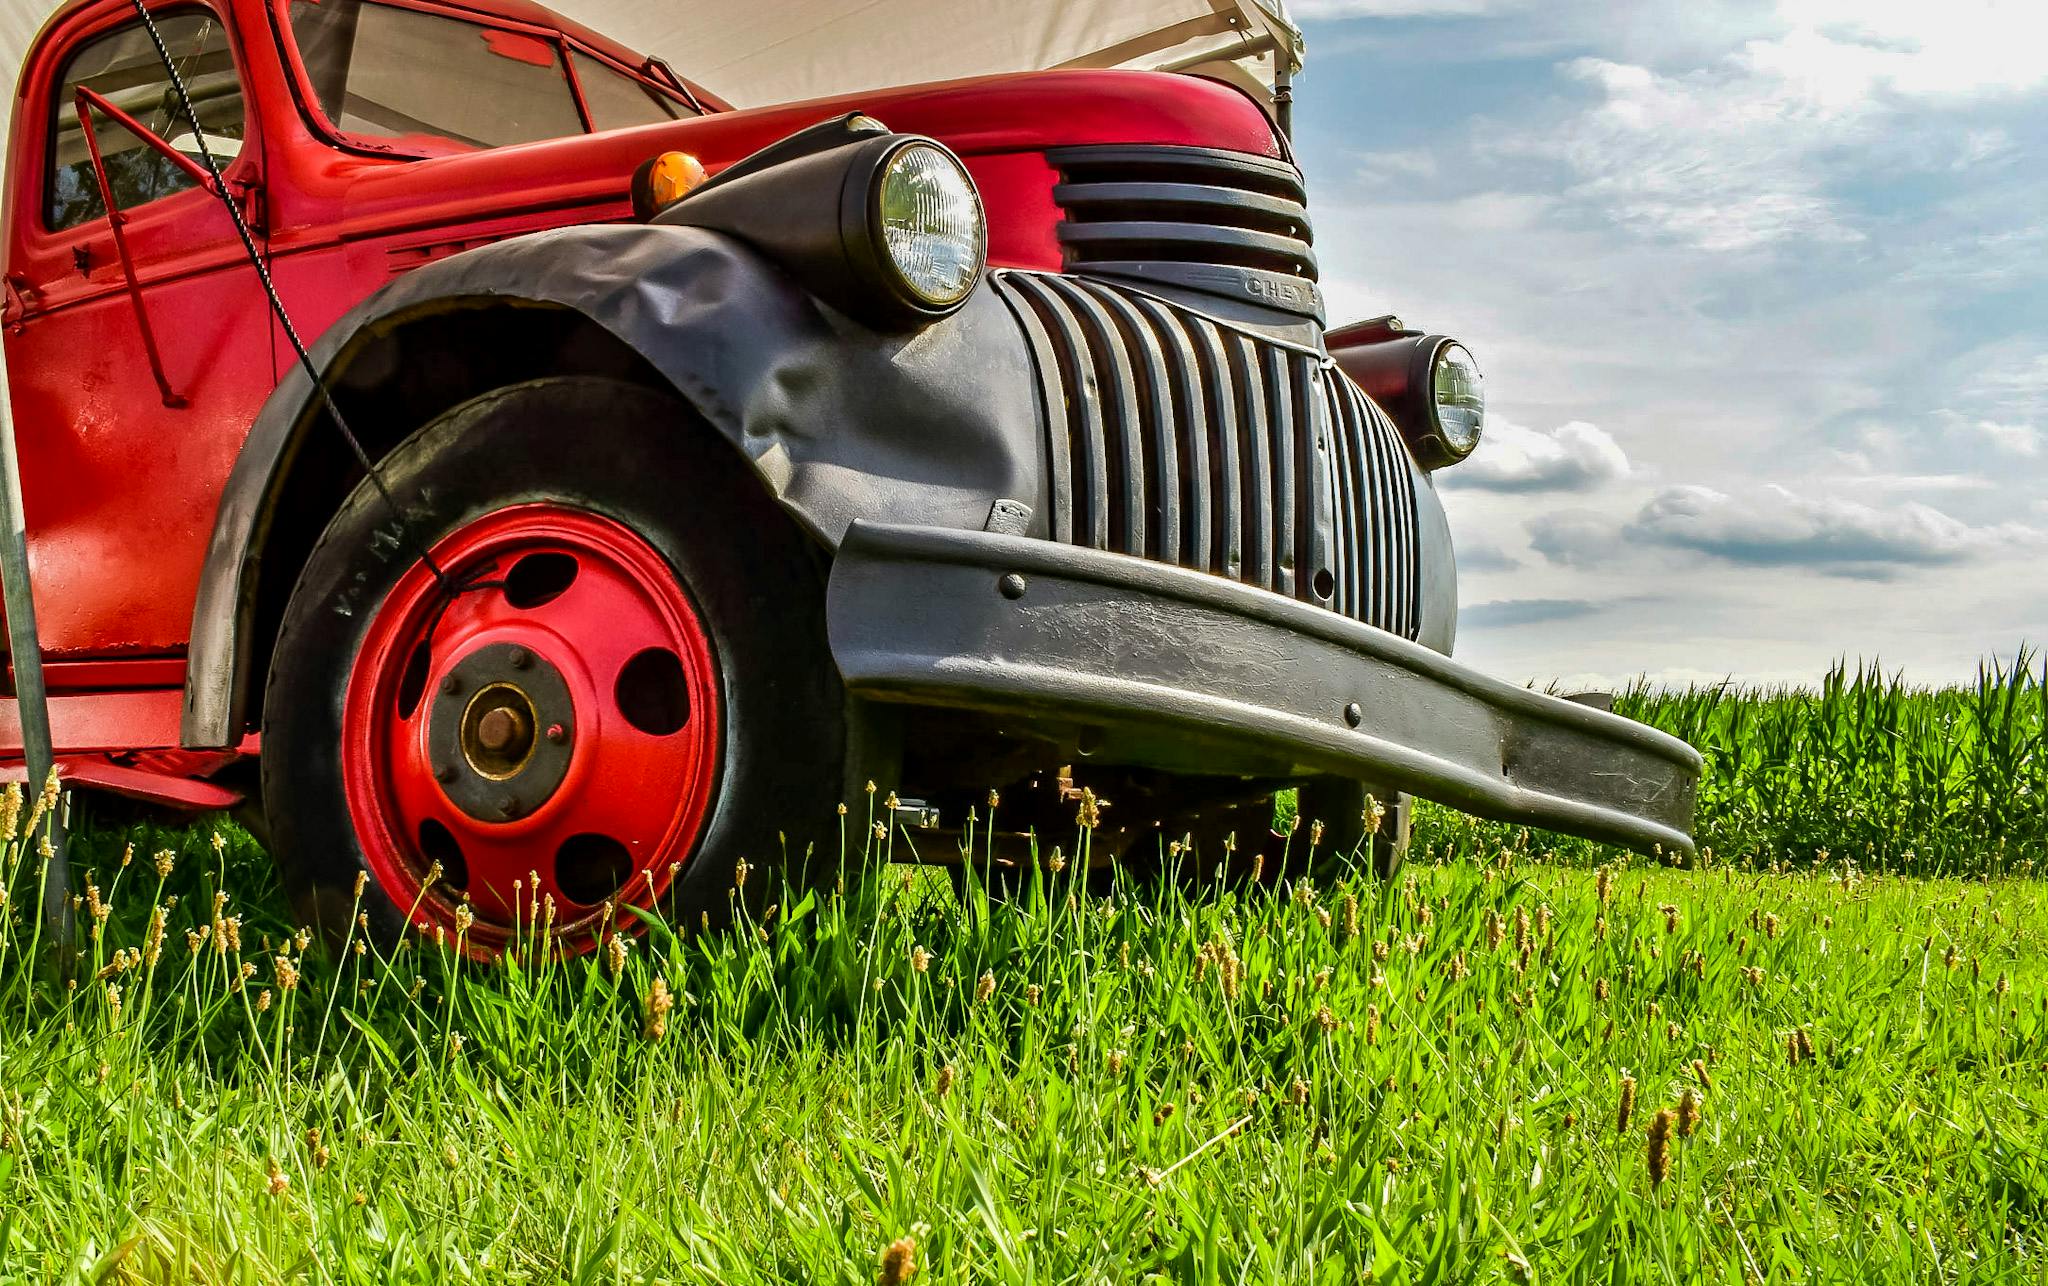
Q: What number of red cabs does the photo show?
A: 1